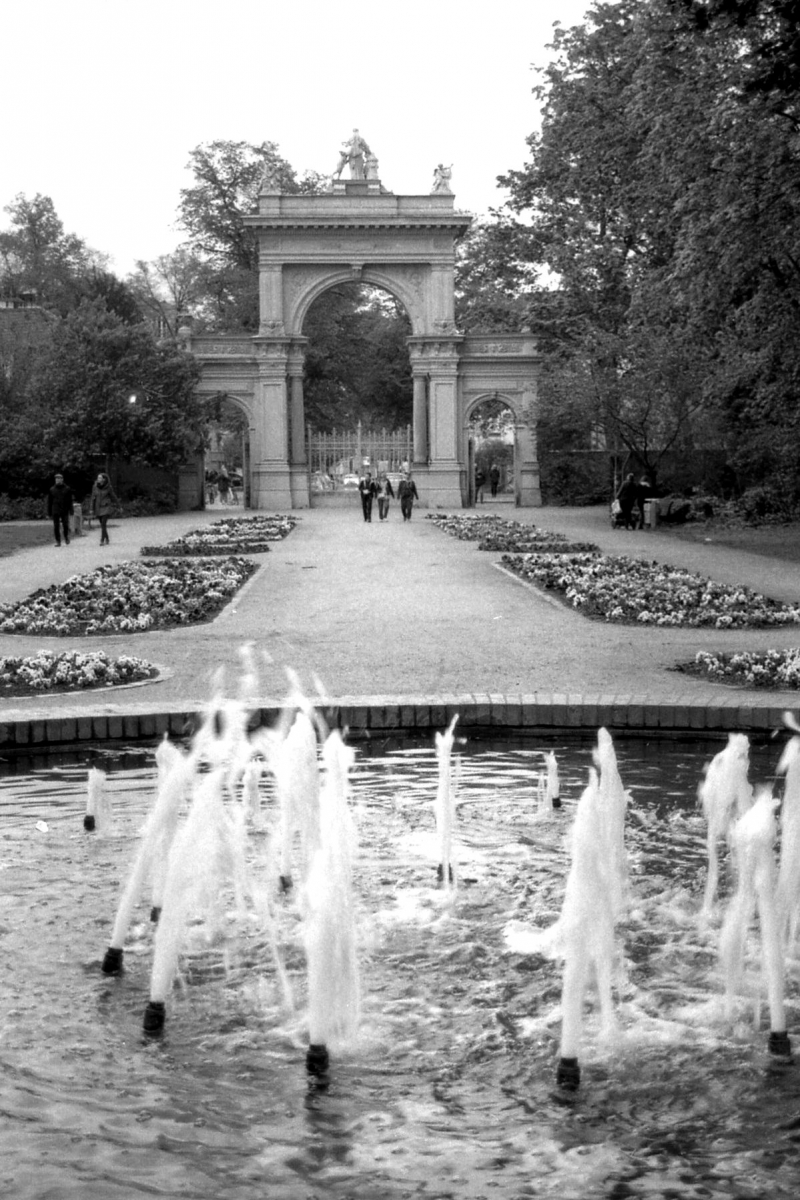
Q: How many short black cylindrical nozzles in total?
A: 10